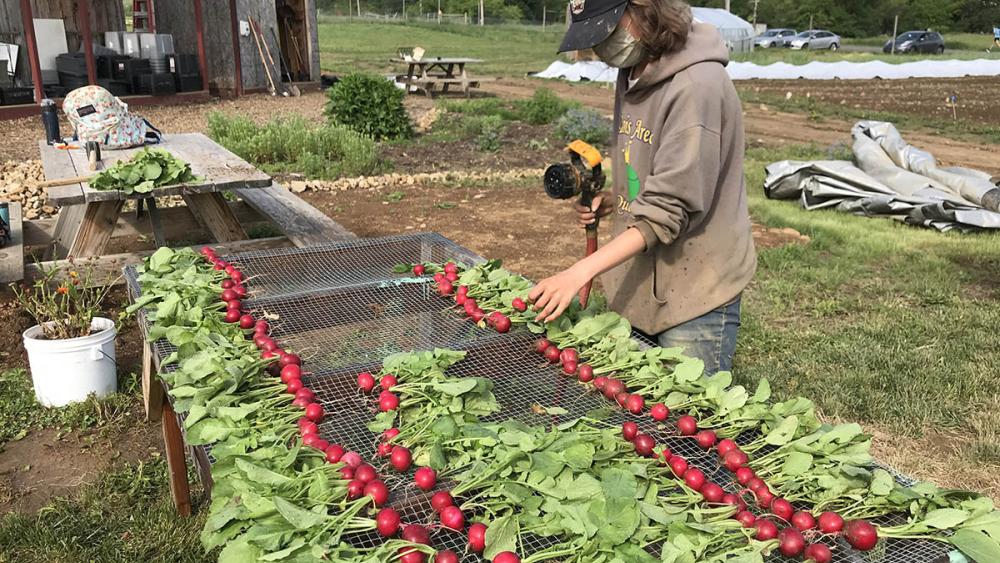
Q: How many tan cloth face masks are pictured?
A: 1